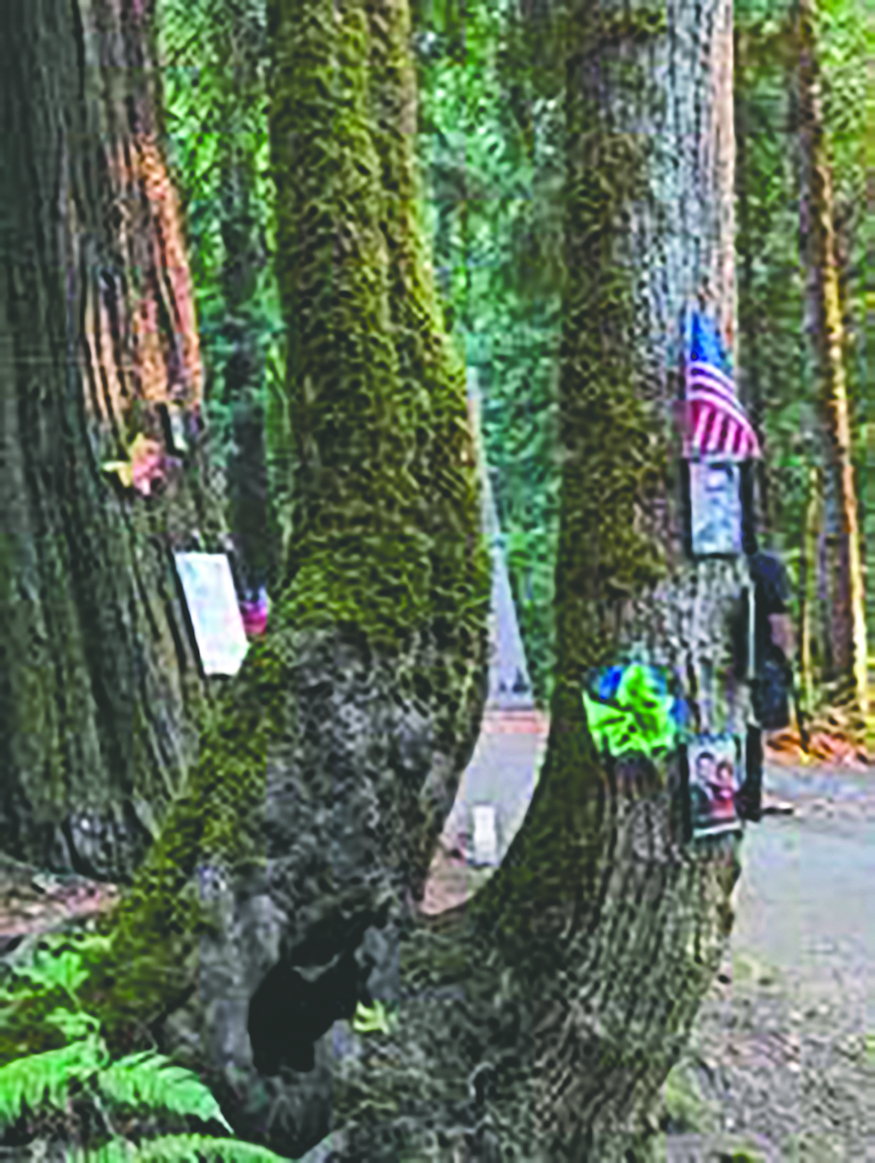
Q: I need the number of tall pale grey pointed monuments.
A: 1